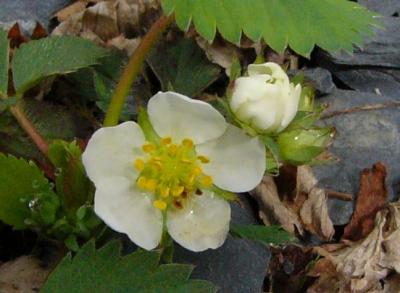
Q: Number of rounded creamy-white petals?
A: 5